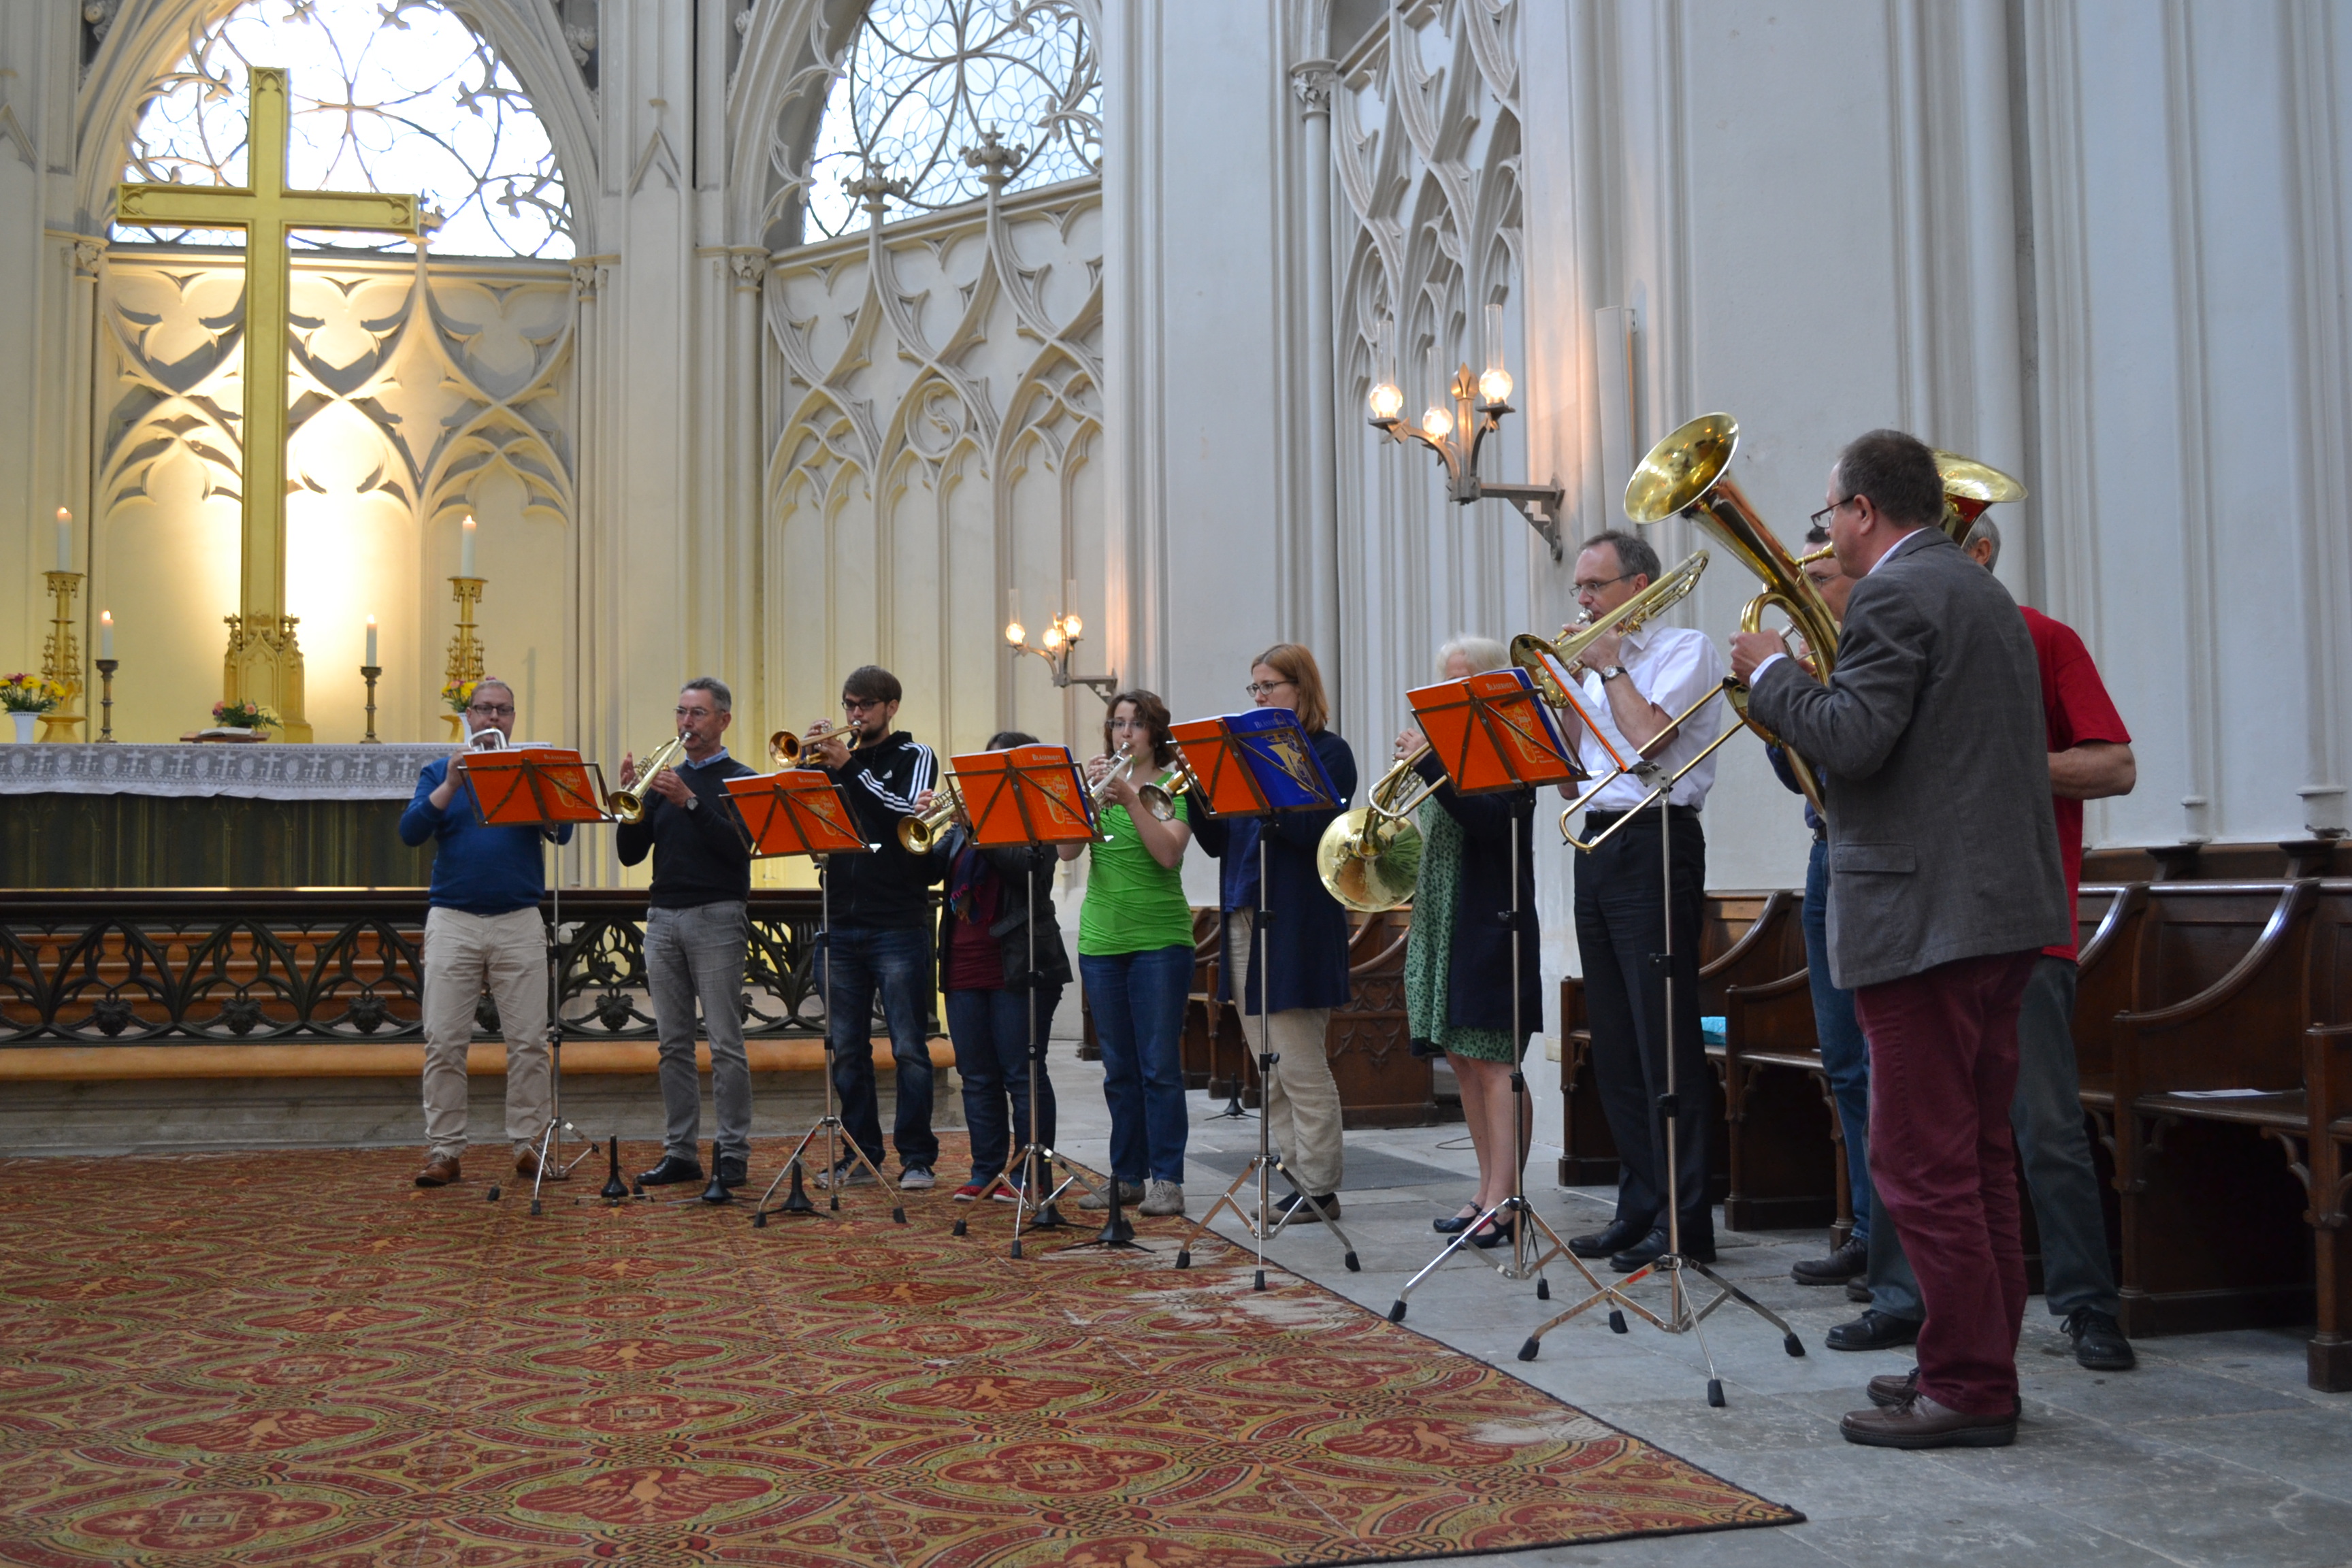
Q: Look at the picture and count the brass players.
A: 11